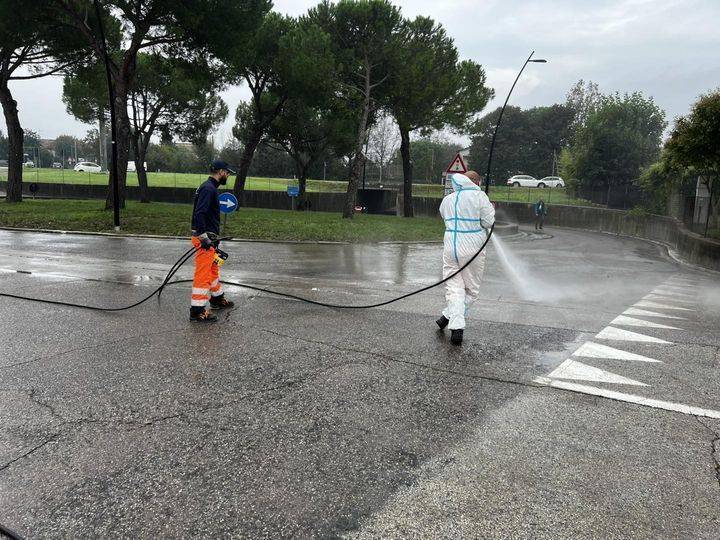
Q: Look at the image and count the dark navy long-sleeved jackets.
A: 1